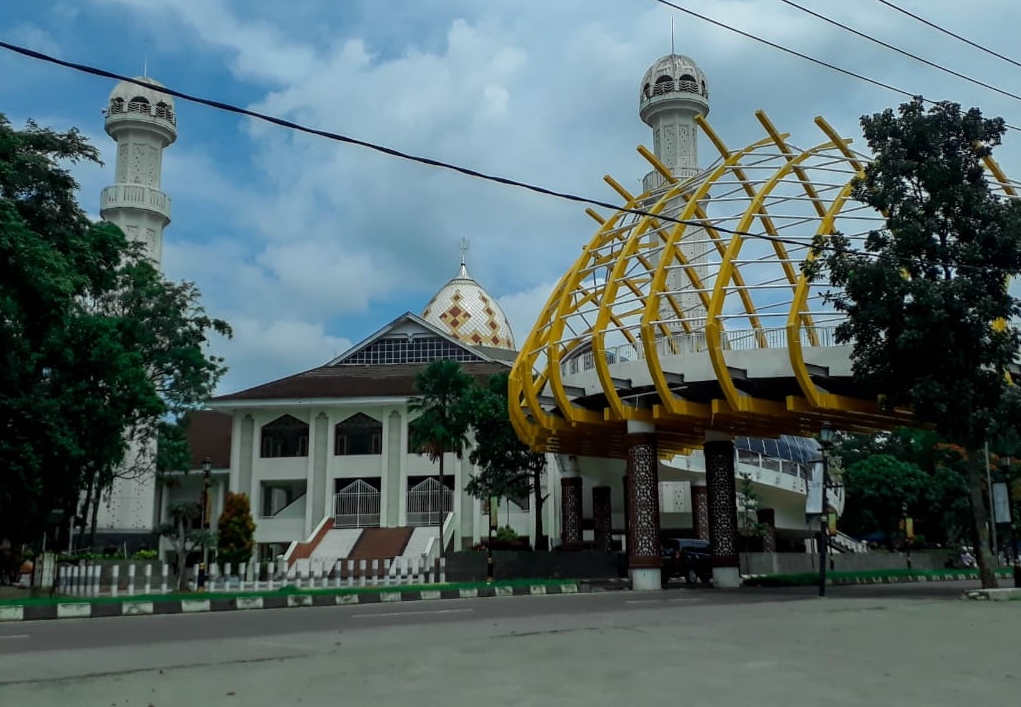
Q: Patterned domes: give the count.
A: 1